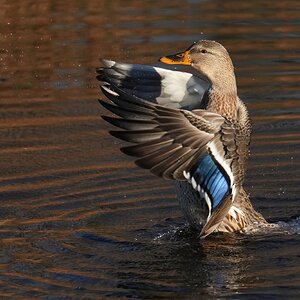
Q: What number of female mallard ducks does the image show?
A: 1